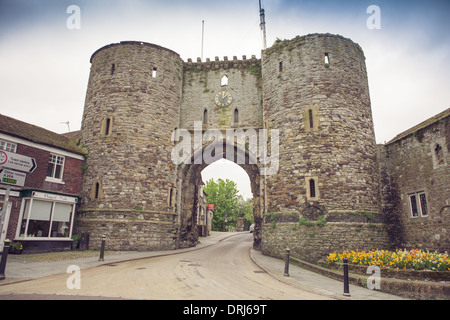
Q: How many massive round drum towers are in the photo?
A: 2